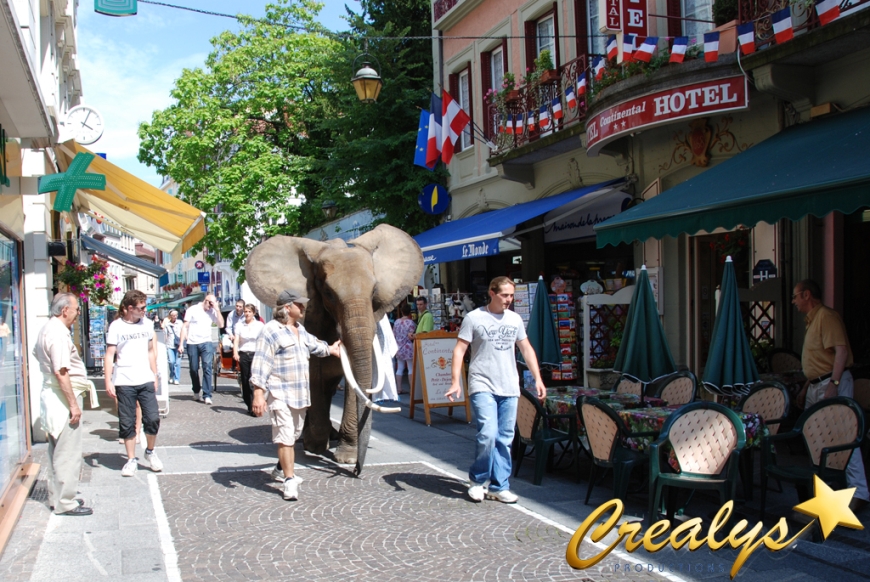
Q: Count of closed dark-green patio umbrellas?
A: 3